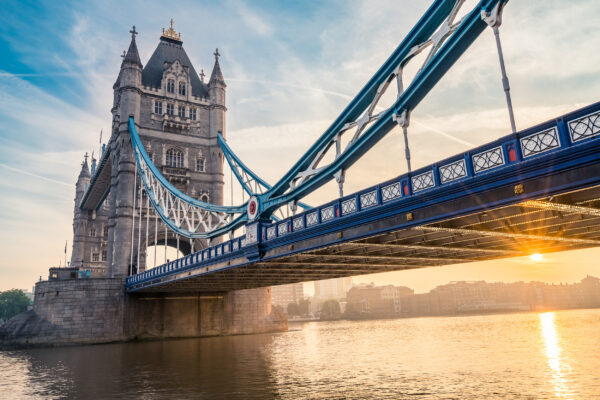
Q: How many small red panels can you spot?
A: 5